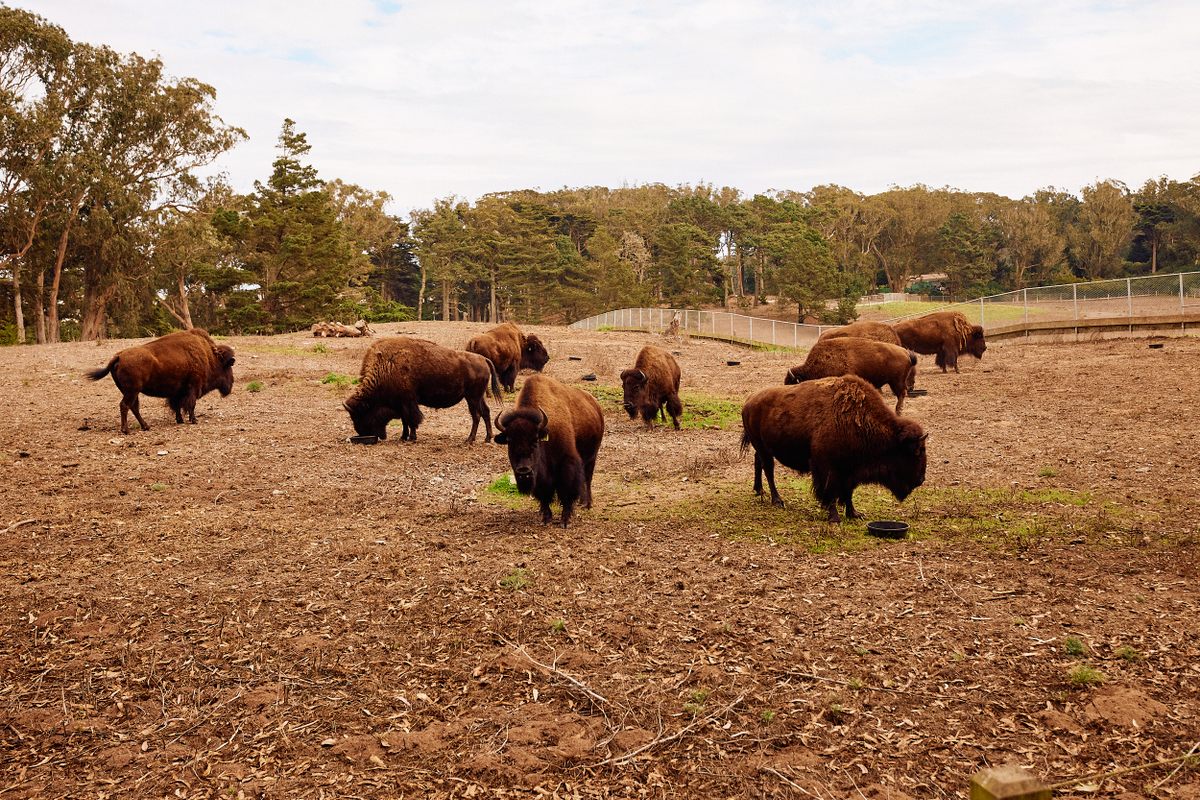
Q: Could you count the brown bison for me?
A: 9